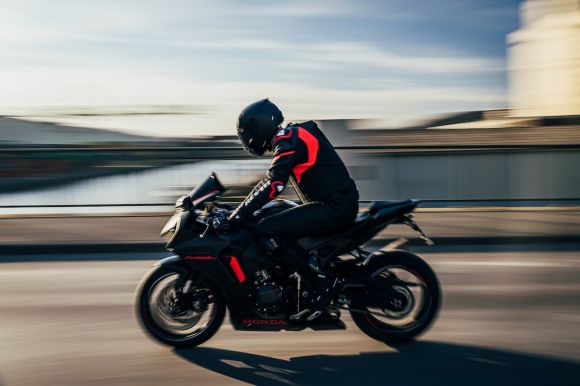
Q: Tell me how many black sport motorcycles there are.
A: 1